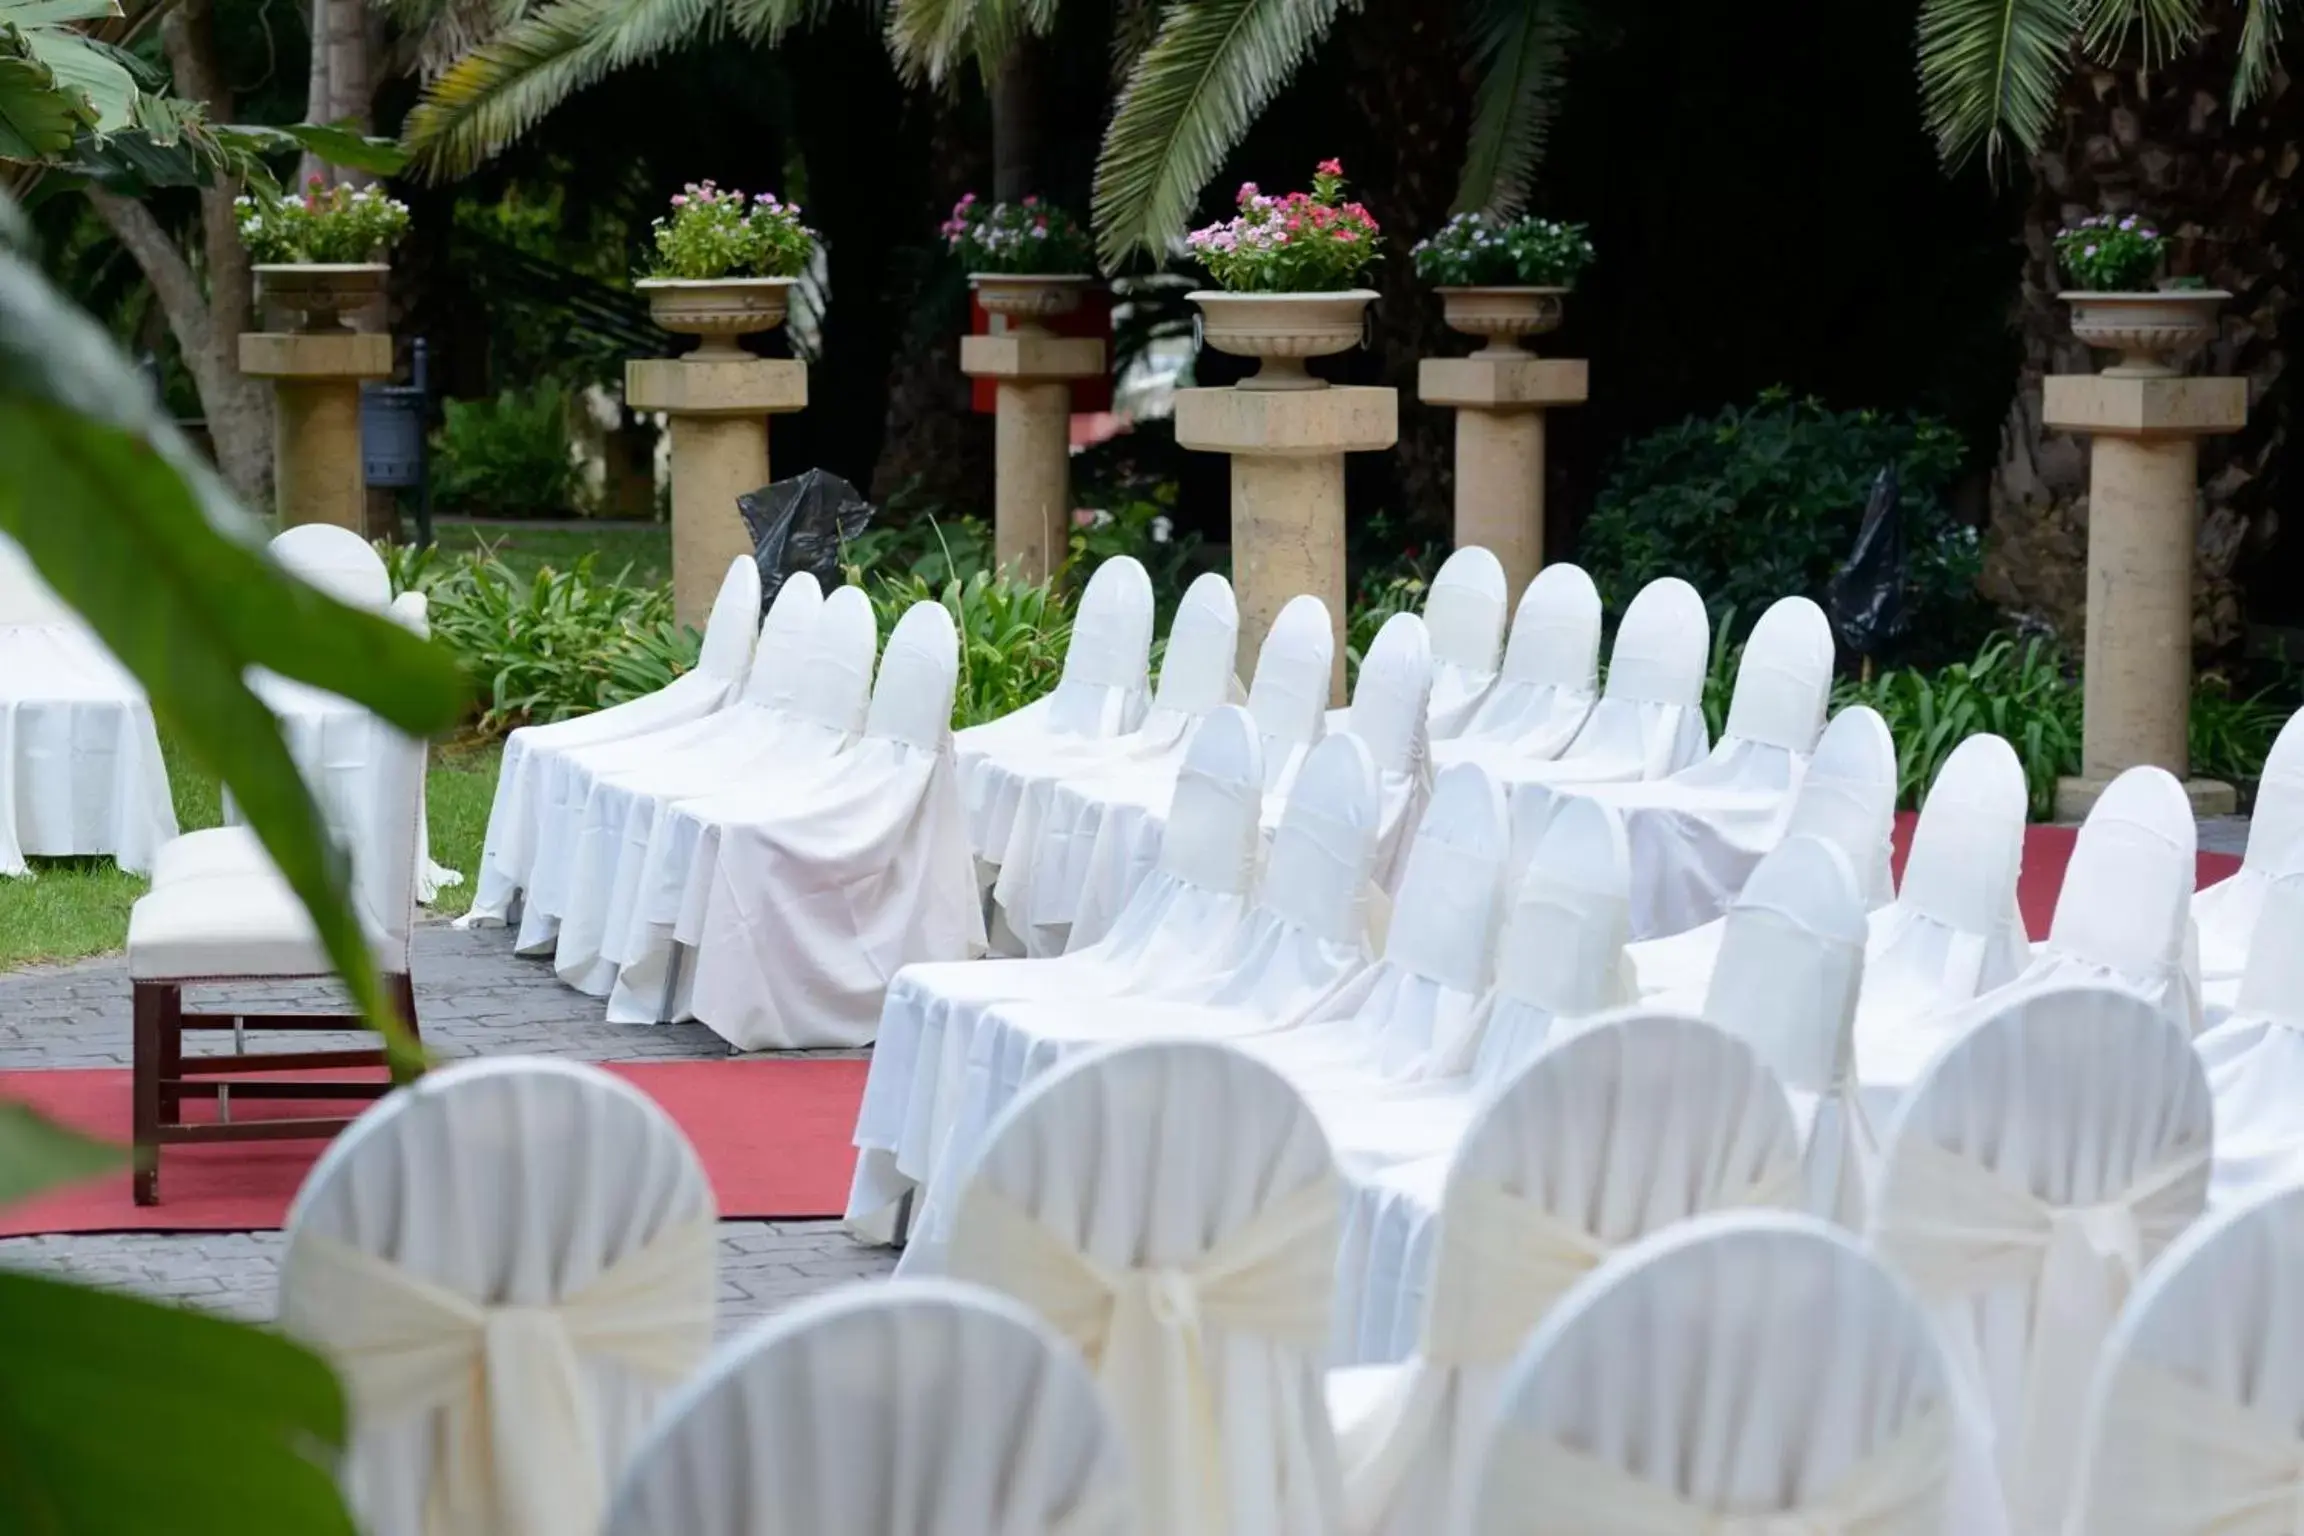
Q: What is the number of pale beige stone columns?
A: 6